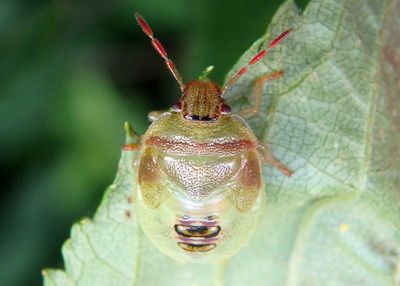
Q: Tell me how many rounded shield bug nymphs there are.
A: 1